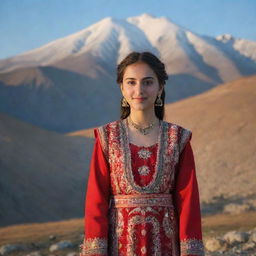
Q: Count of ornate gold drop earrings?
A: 2